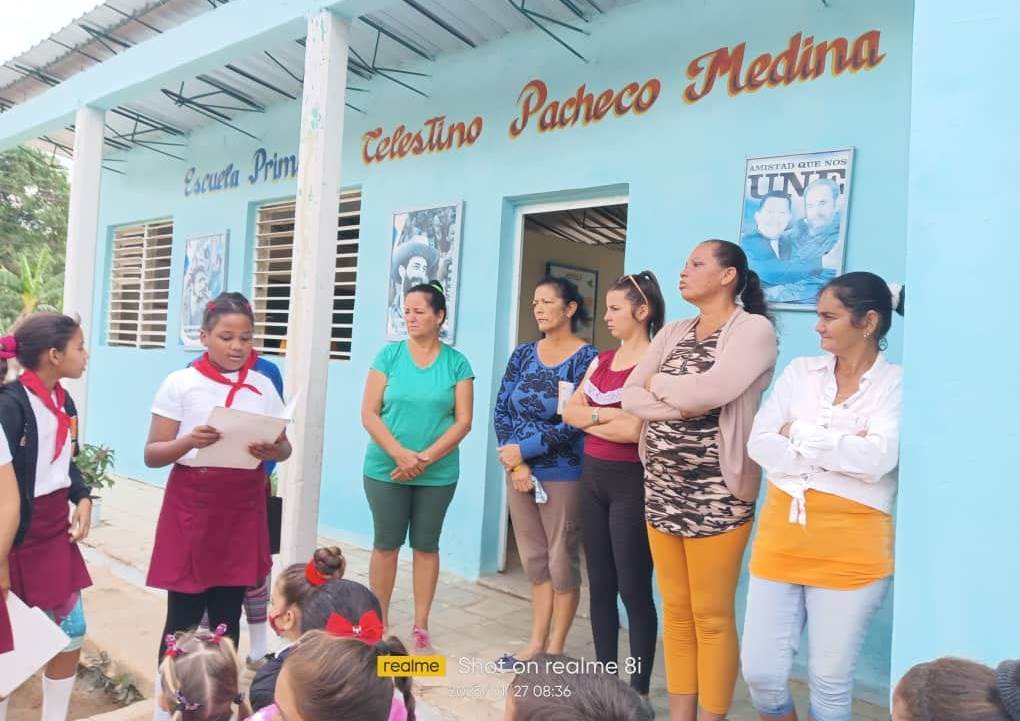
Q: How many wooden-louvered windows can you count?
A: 2